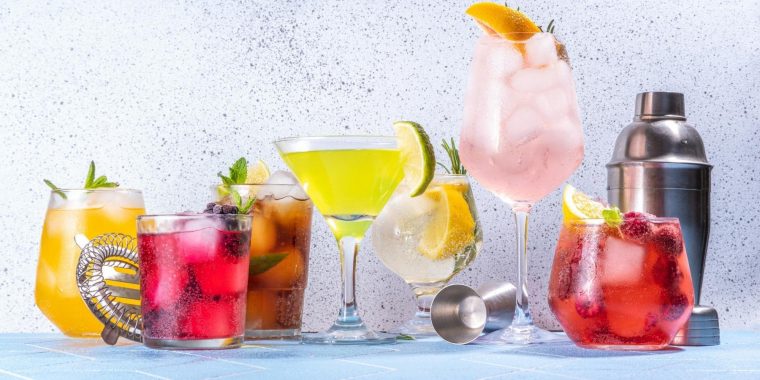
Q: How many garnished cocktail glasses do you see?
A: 7